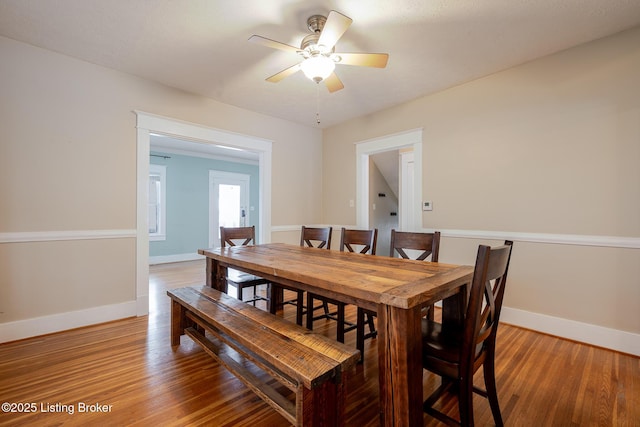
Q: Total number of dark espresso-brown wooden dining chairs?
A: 5